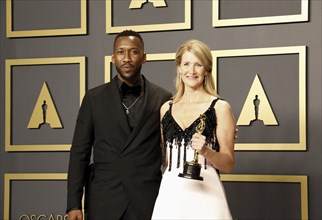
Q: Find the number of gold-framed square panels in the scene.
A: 8